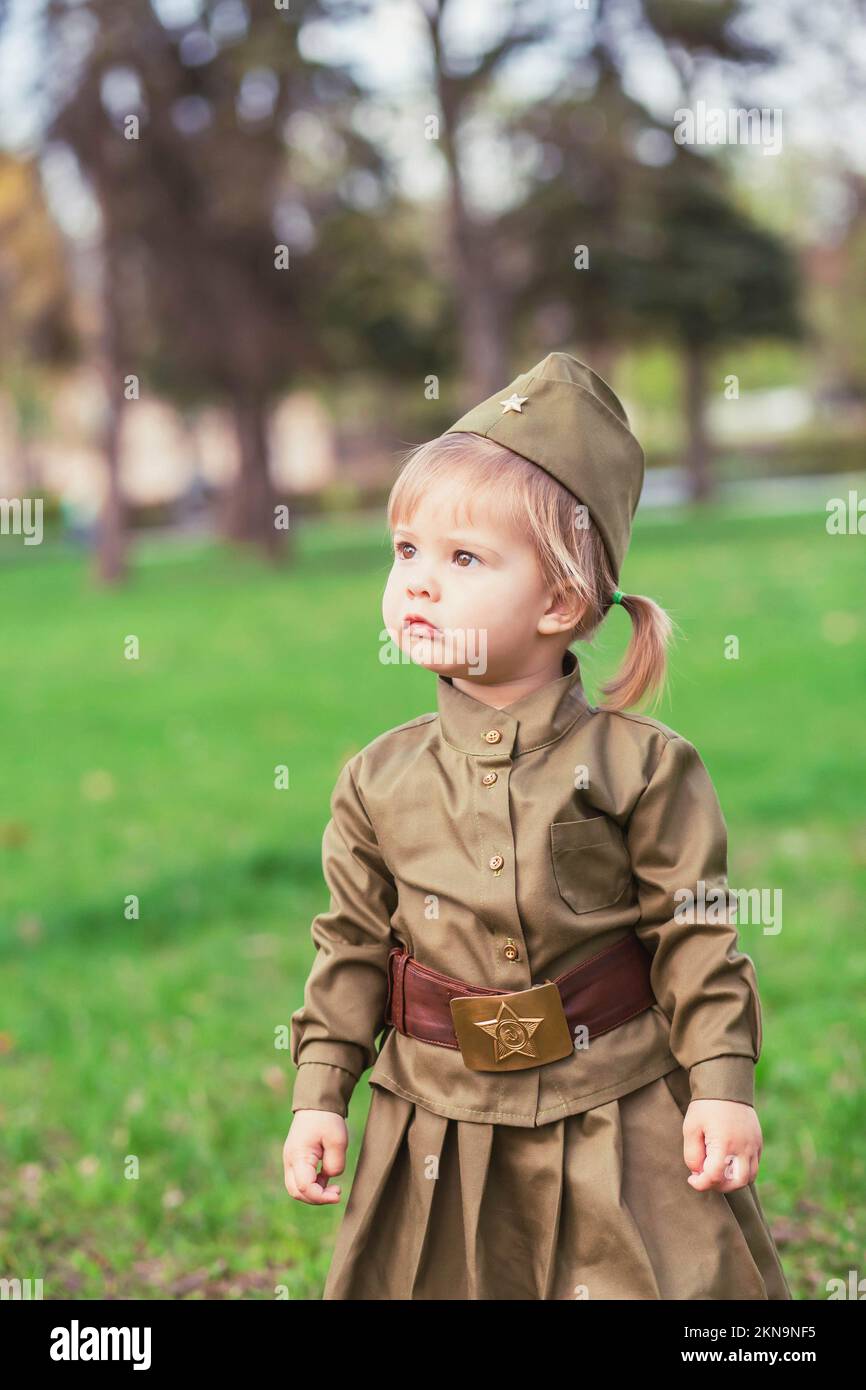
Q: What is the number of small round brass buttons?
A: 4